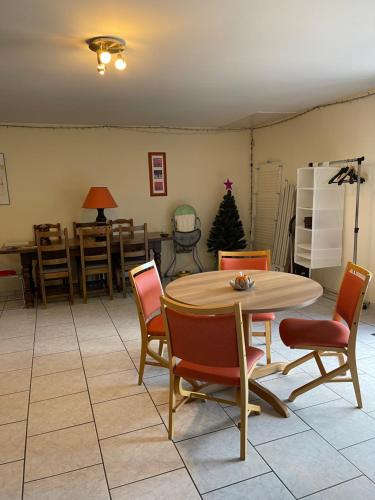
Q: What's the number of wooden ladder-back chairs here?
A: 6